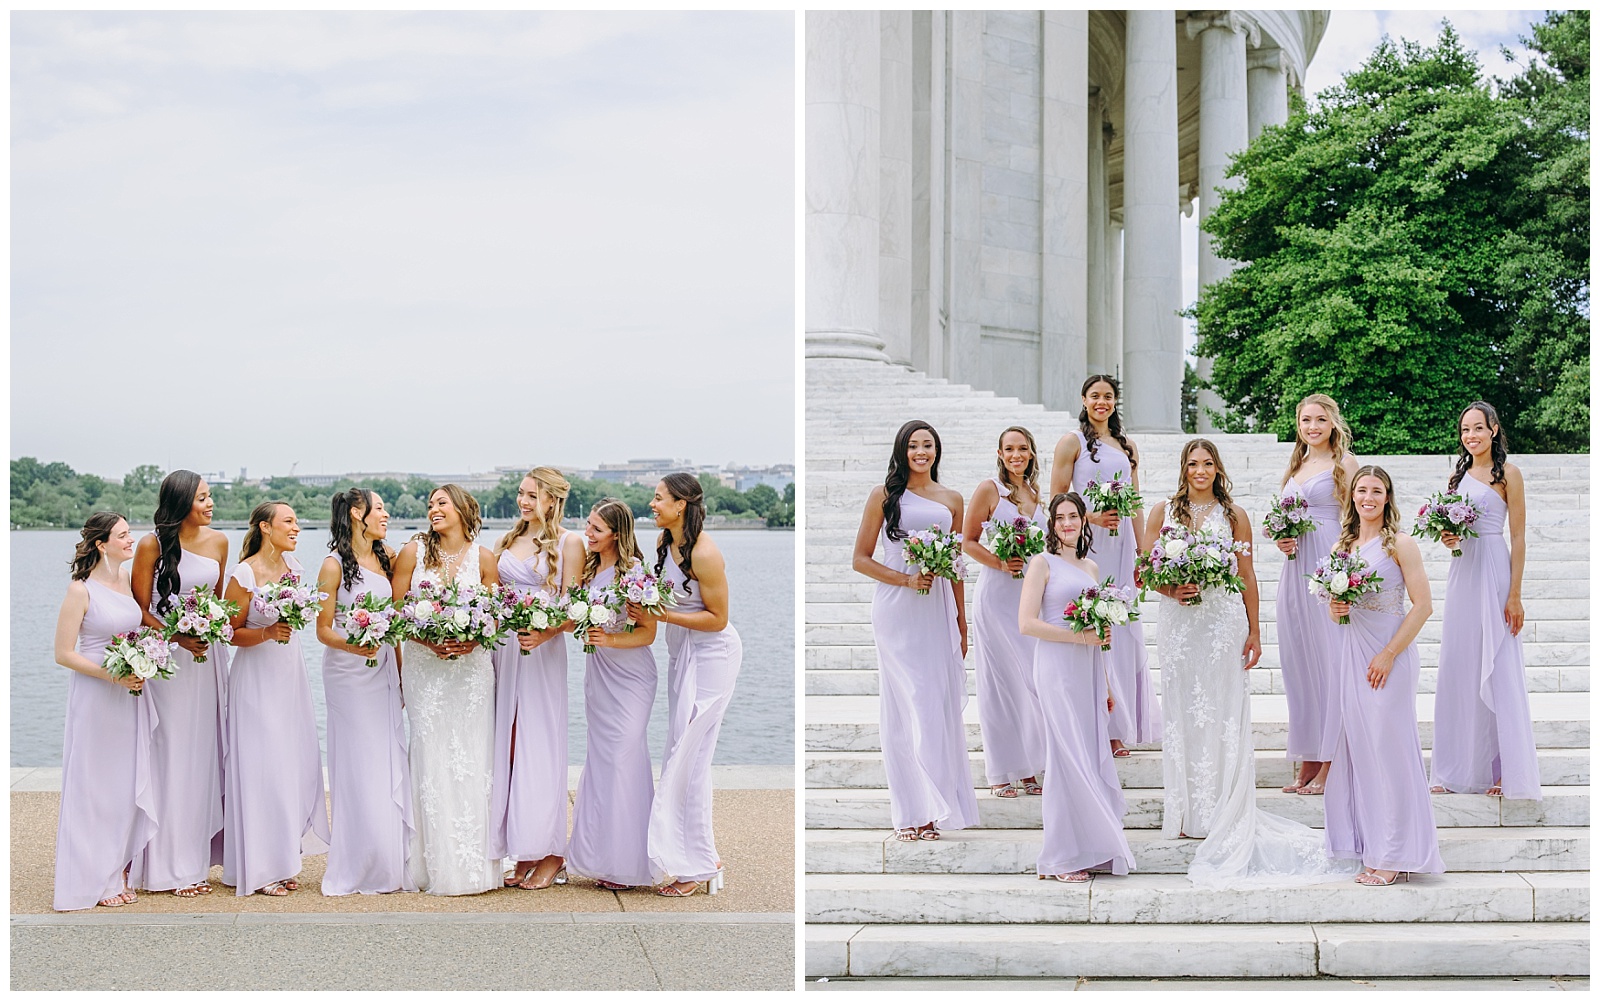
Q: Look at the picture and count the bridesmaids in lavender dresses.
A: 7